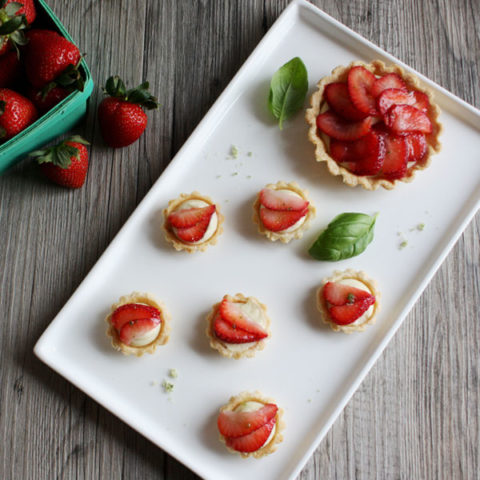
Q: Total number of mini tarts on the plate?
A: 6